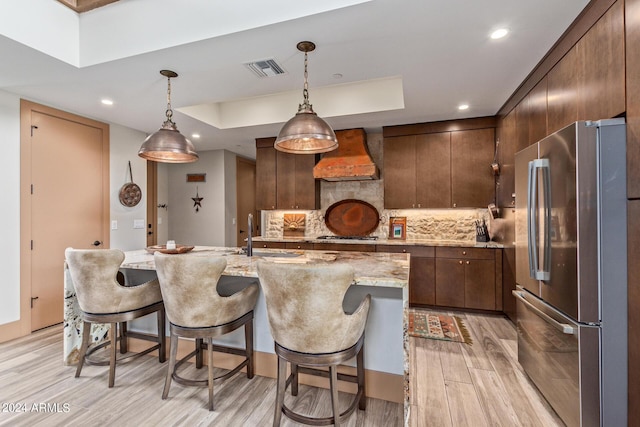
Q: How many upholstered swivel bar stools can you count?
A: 3